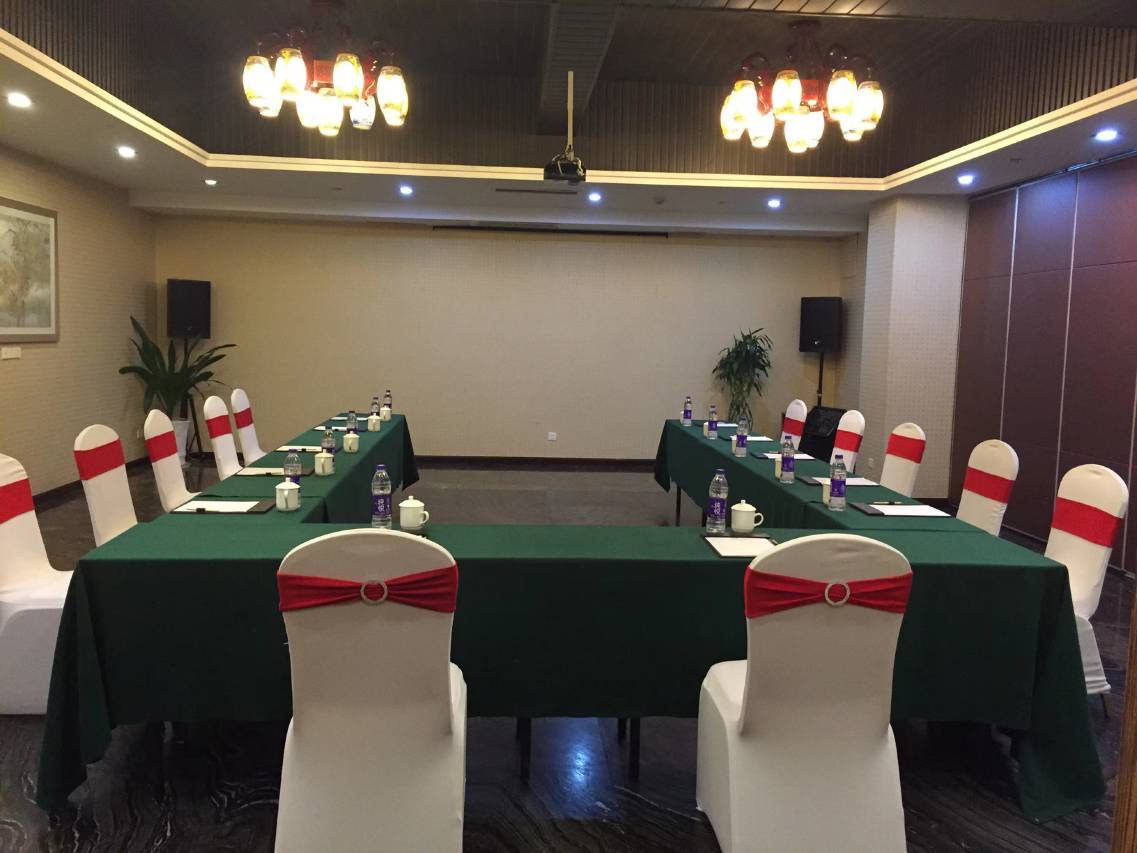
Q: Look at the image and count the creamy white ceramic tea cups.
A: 12